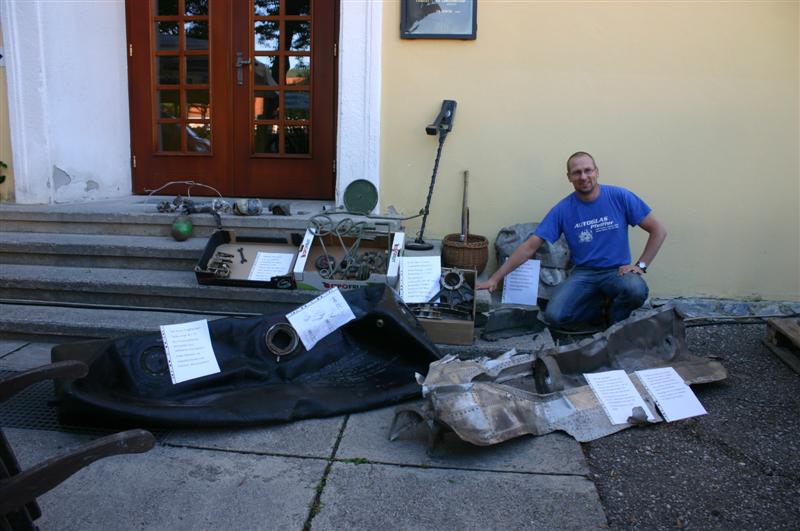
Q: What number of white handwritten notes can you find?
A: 7